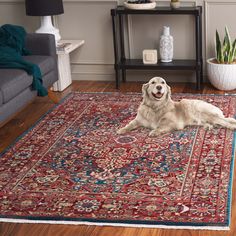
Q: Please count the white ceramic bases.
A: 1